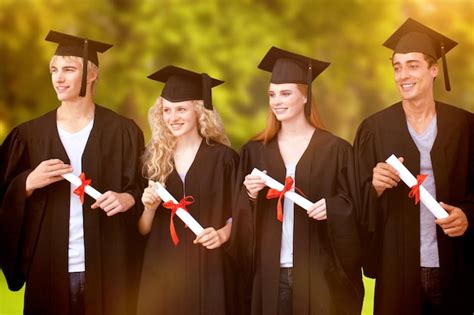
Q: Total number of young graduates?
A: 4